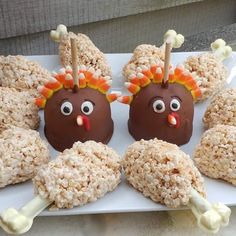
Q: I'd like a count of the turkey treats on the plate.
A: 2